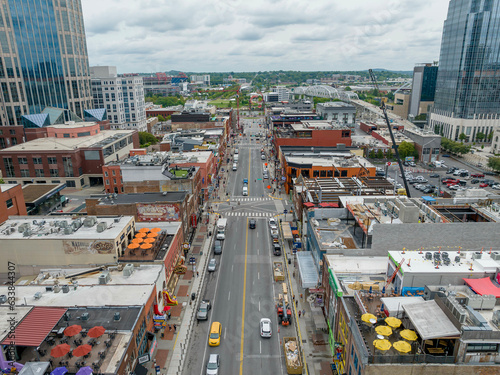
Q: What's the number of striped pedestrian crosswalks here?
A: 2